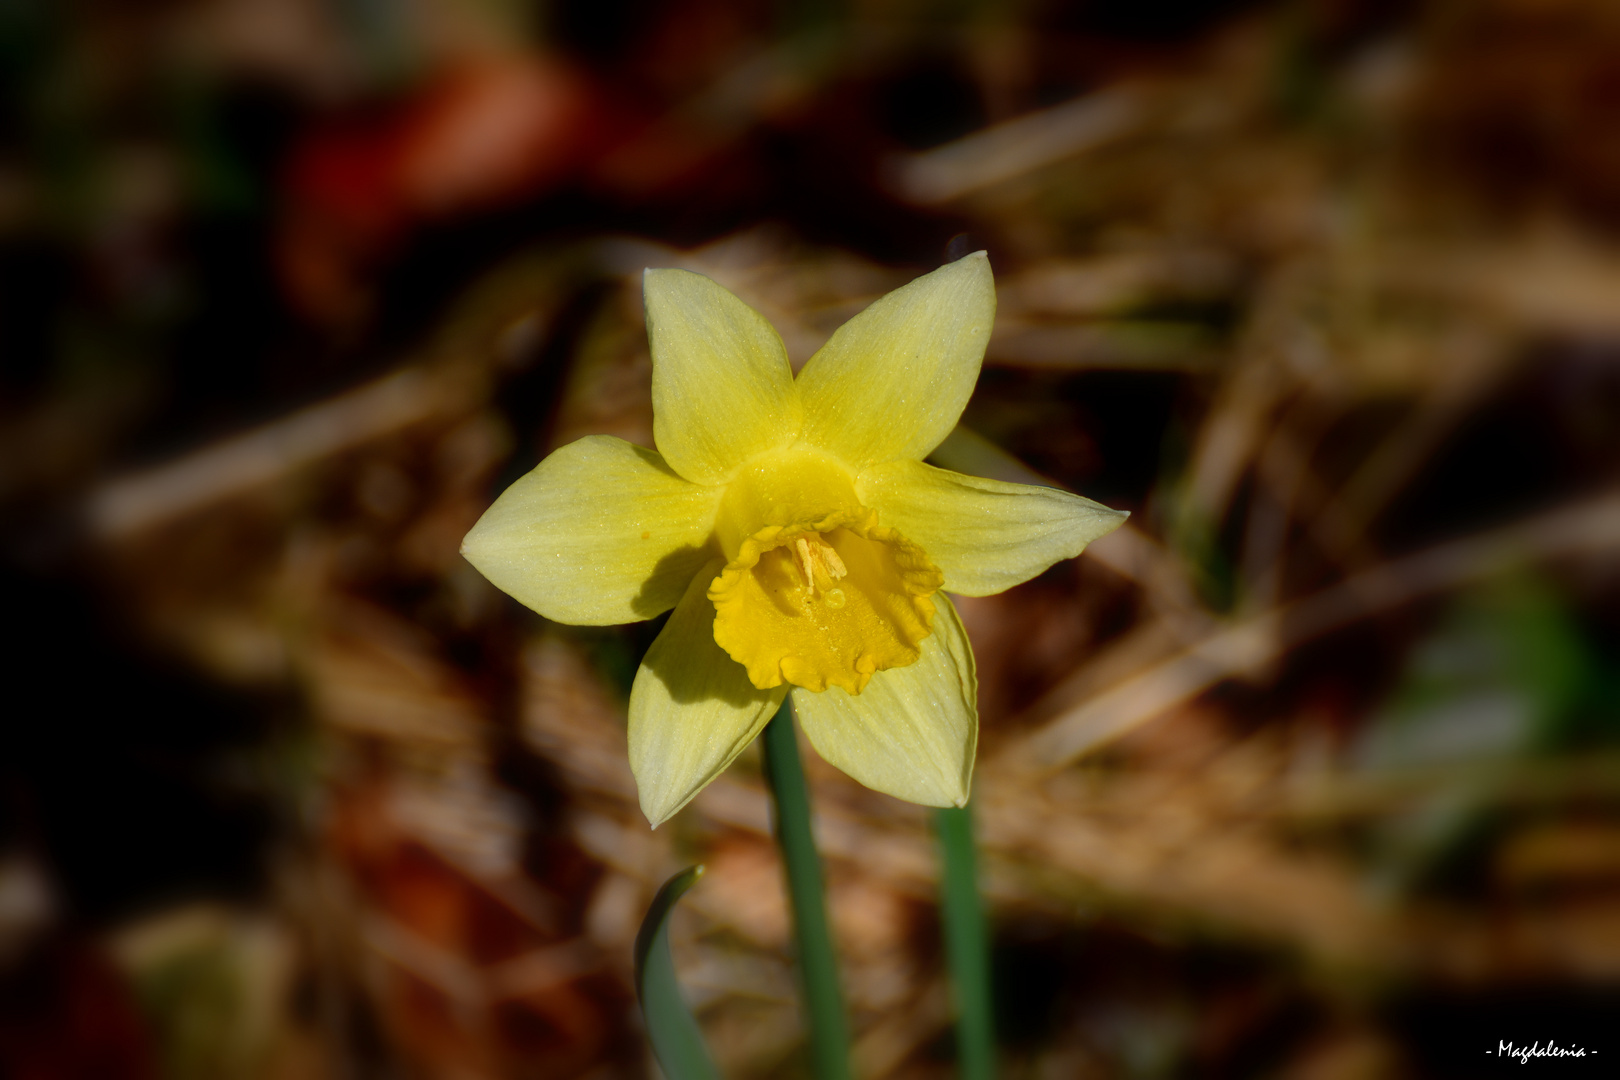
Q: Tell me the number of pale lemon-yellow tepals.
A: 6